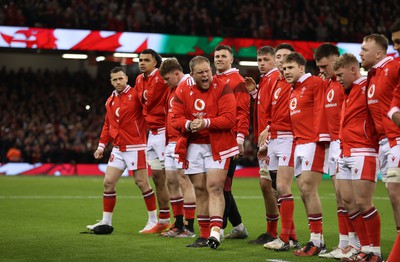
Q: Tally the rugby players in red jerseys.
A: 12